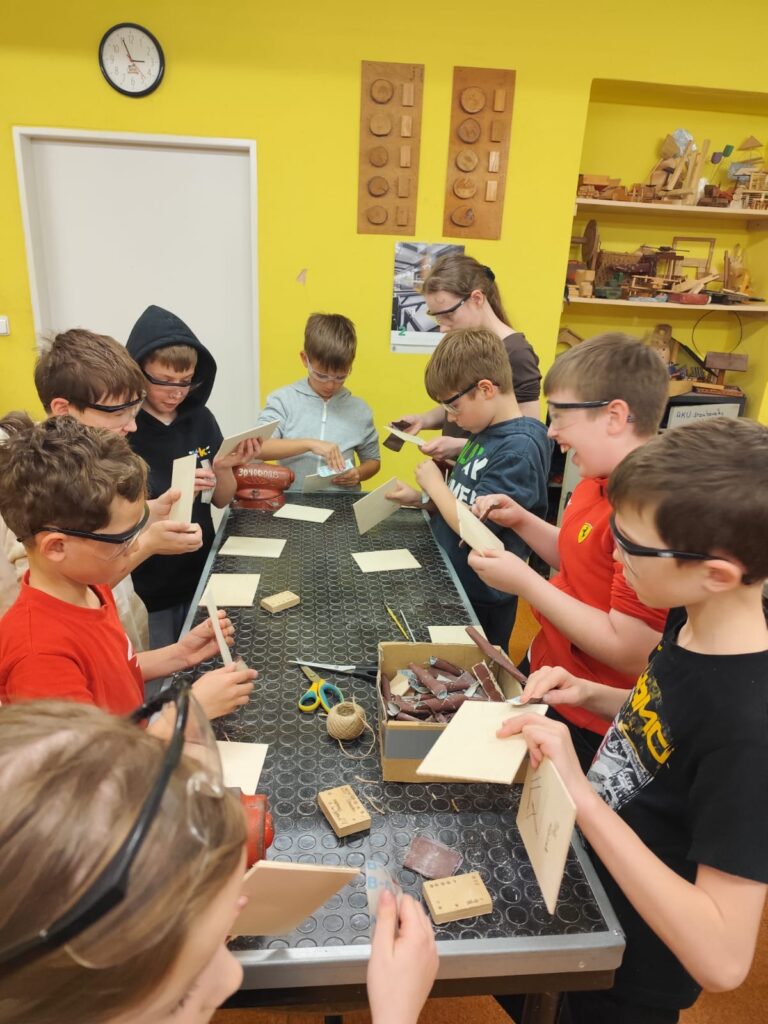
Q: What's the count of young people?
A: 9